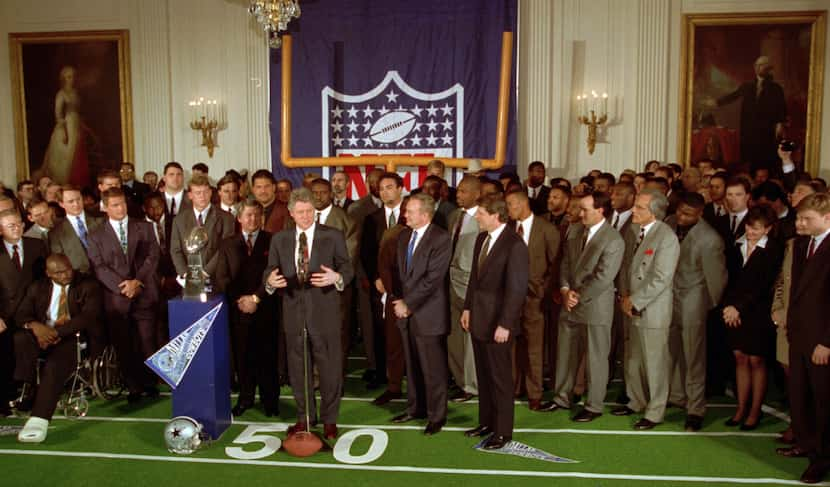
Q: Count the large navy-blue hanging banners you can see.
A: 1